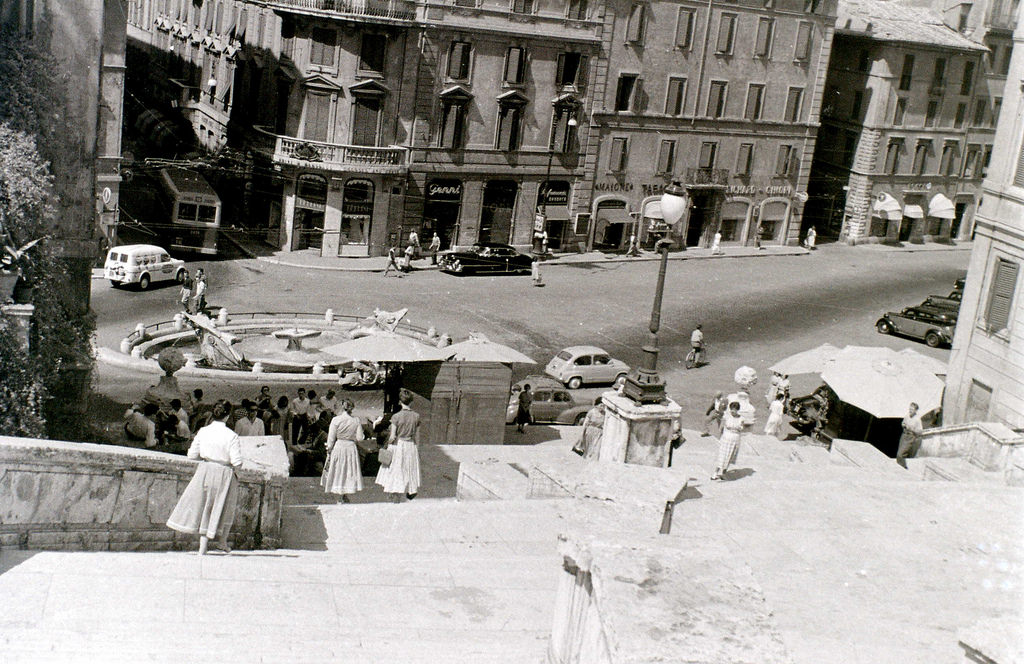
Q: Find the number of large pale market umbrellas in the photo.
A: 5